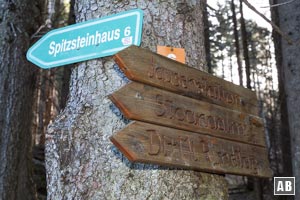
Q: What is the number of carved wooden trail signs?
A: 3